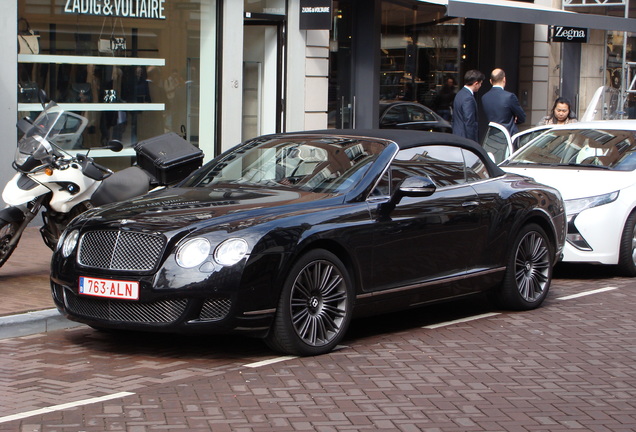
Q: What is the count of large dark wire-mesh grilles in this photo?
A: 2